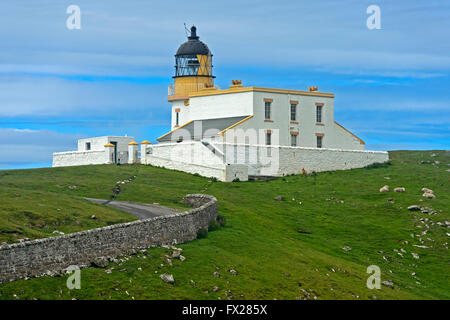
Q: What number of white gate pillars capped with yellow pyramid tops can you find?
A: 3